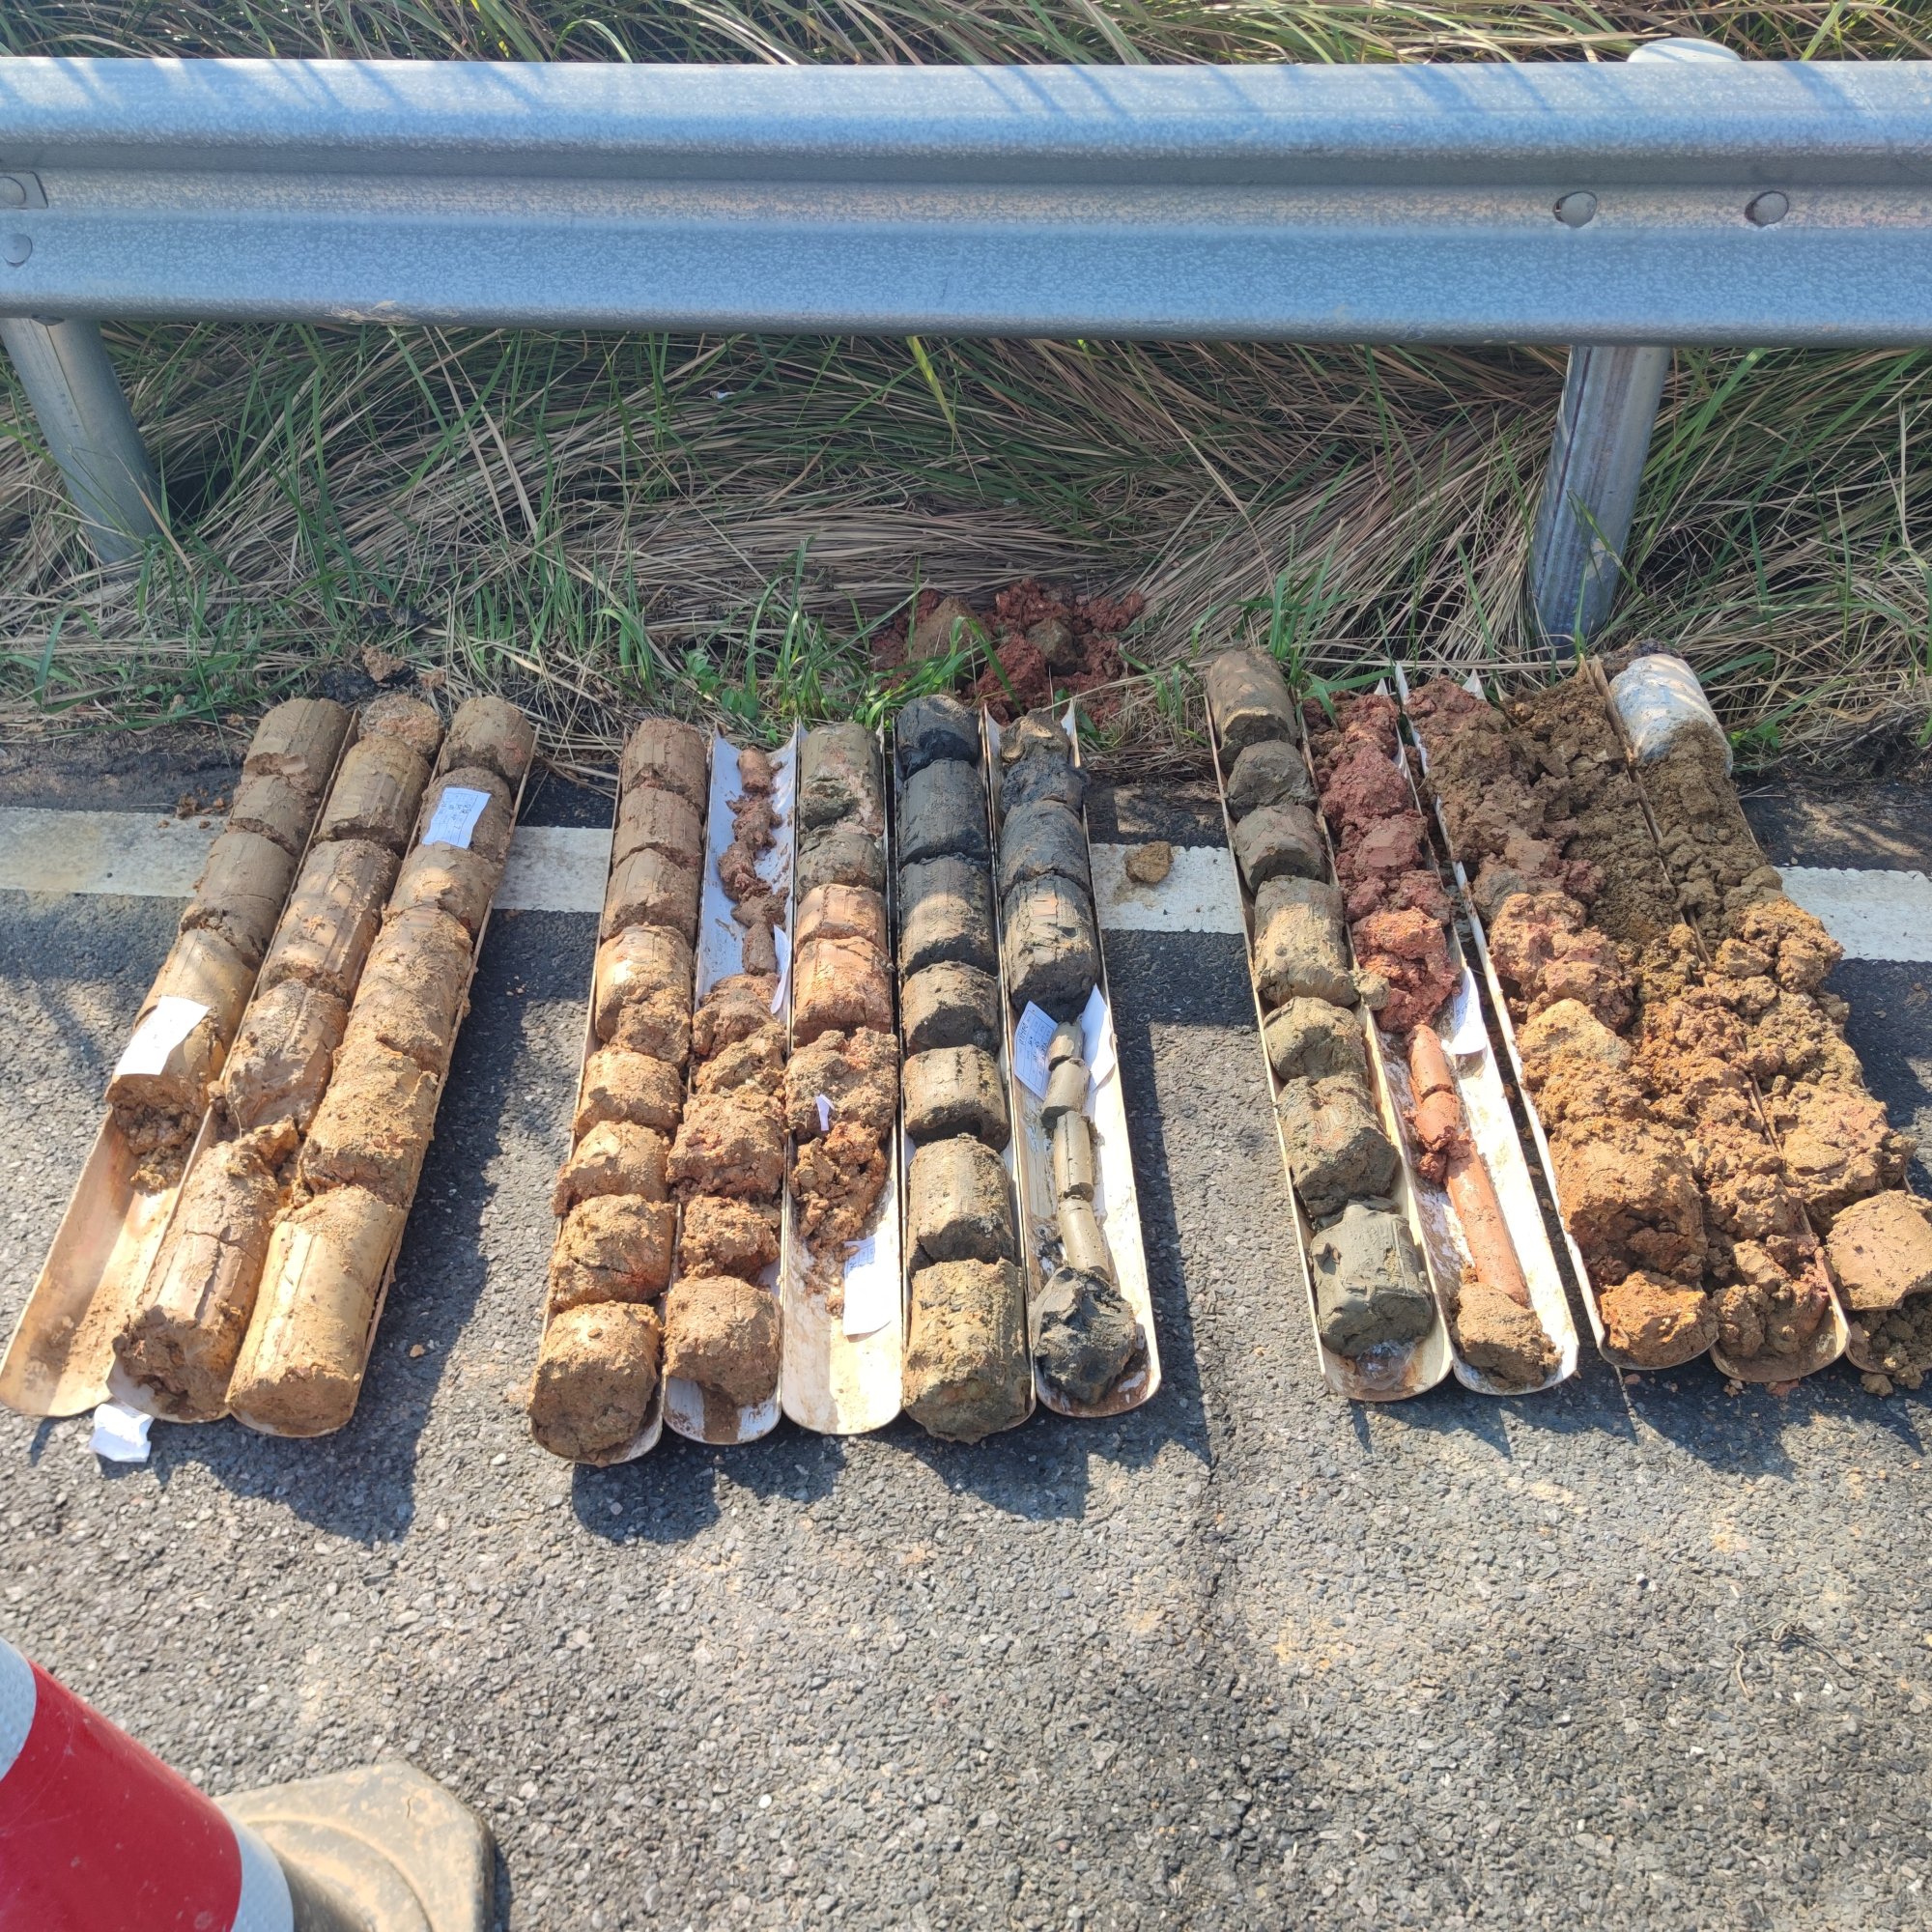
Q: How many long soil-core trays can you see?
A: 13